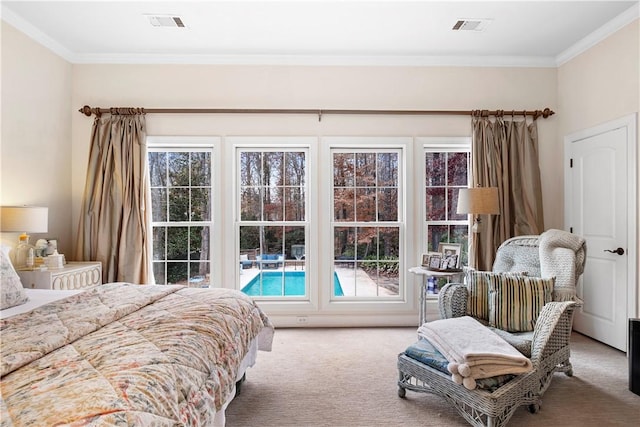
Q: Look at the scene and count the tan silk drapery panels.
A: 2